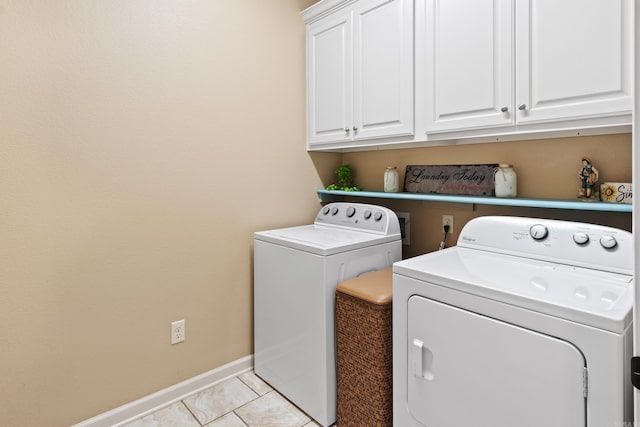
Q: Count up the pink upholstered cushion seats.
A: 0